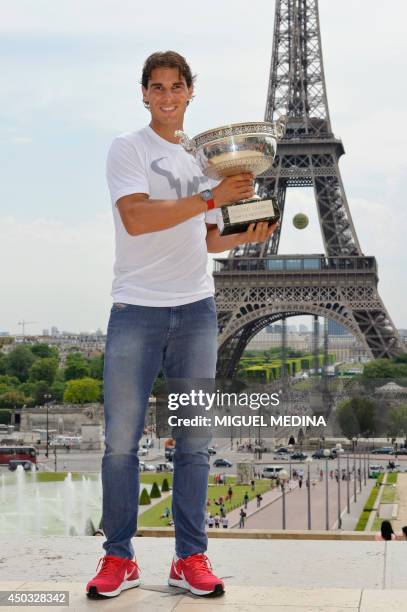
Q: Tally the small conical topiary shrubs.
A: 3